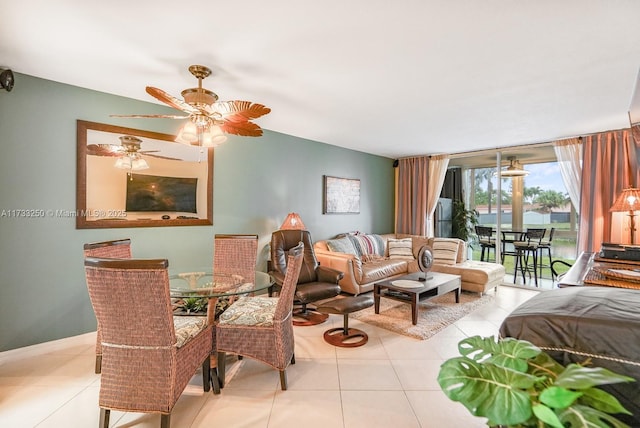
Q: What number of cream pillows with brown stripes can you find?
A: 2